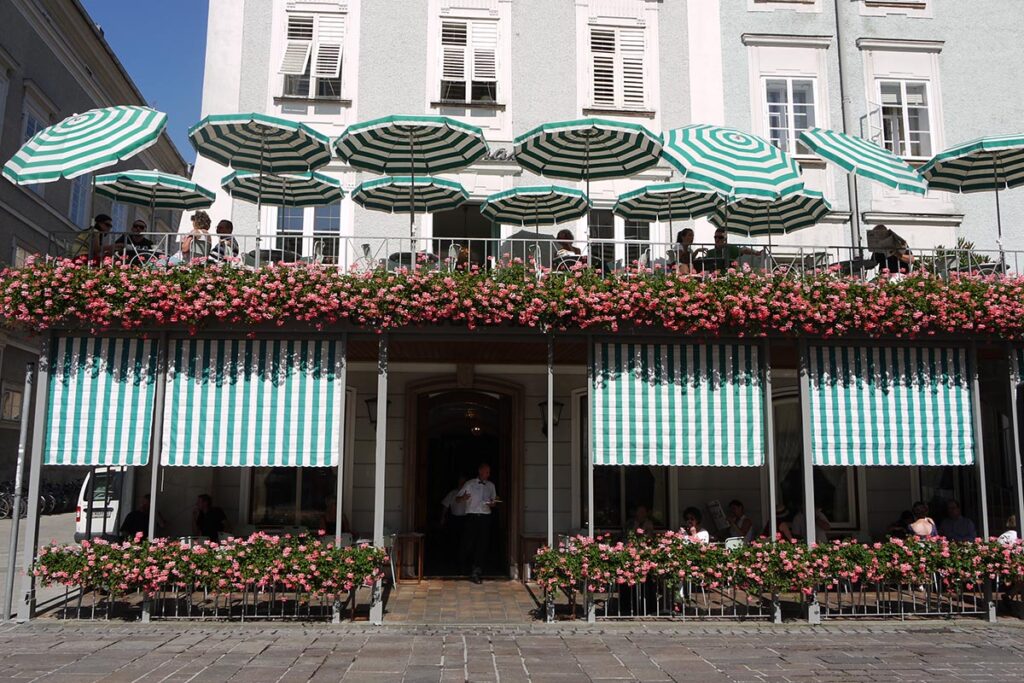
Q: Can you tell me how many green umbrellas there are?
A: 13